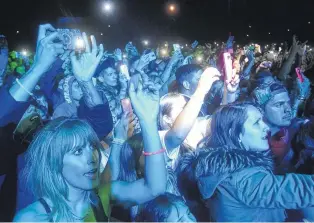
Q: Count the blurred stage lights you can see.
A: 2